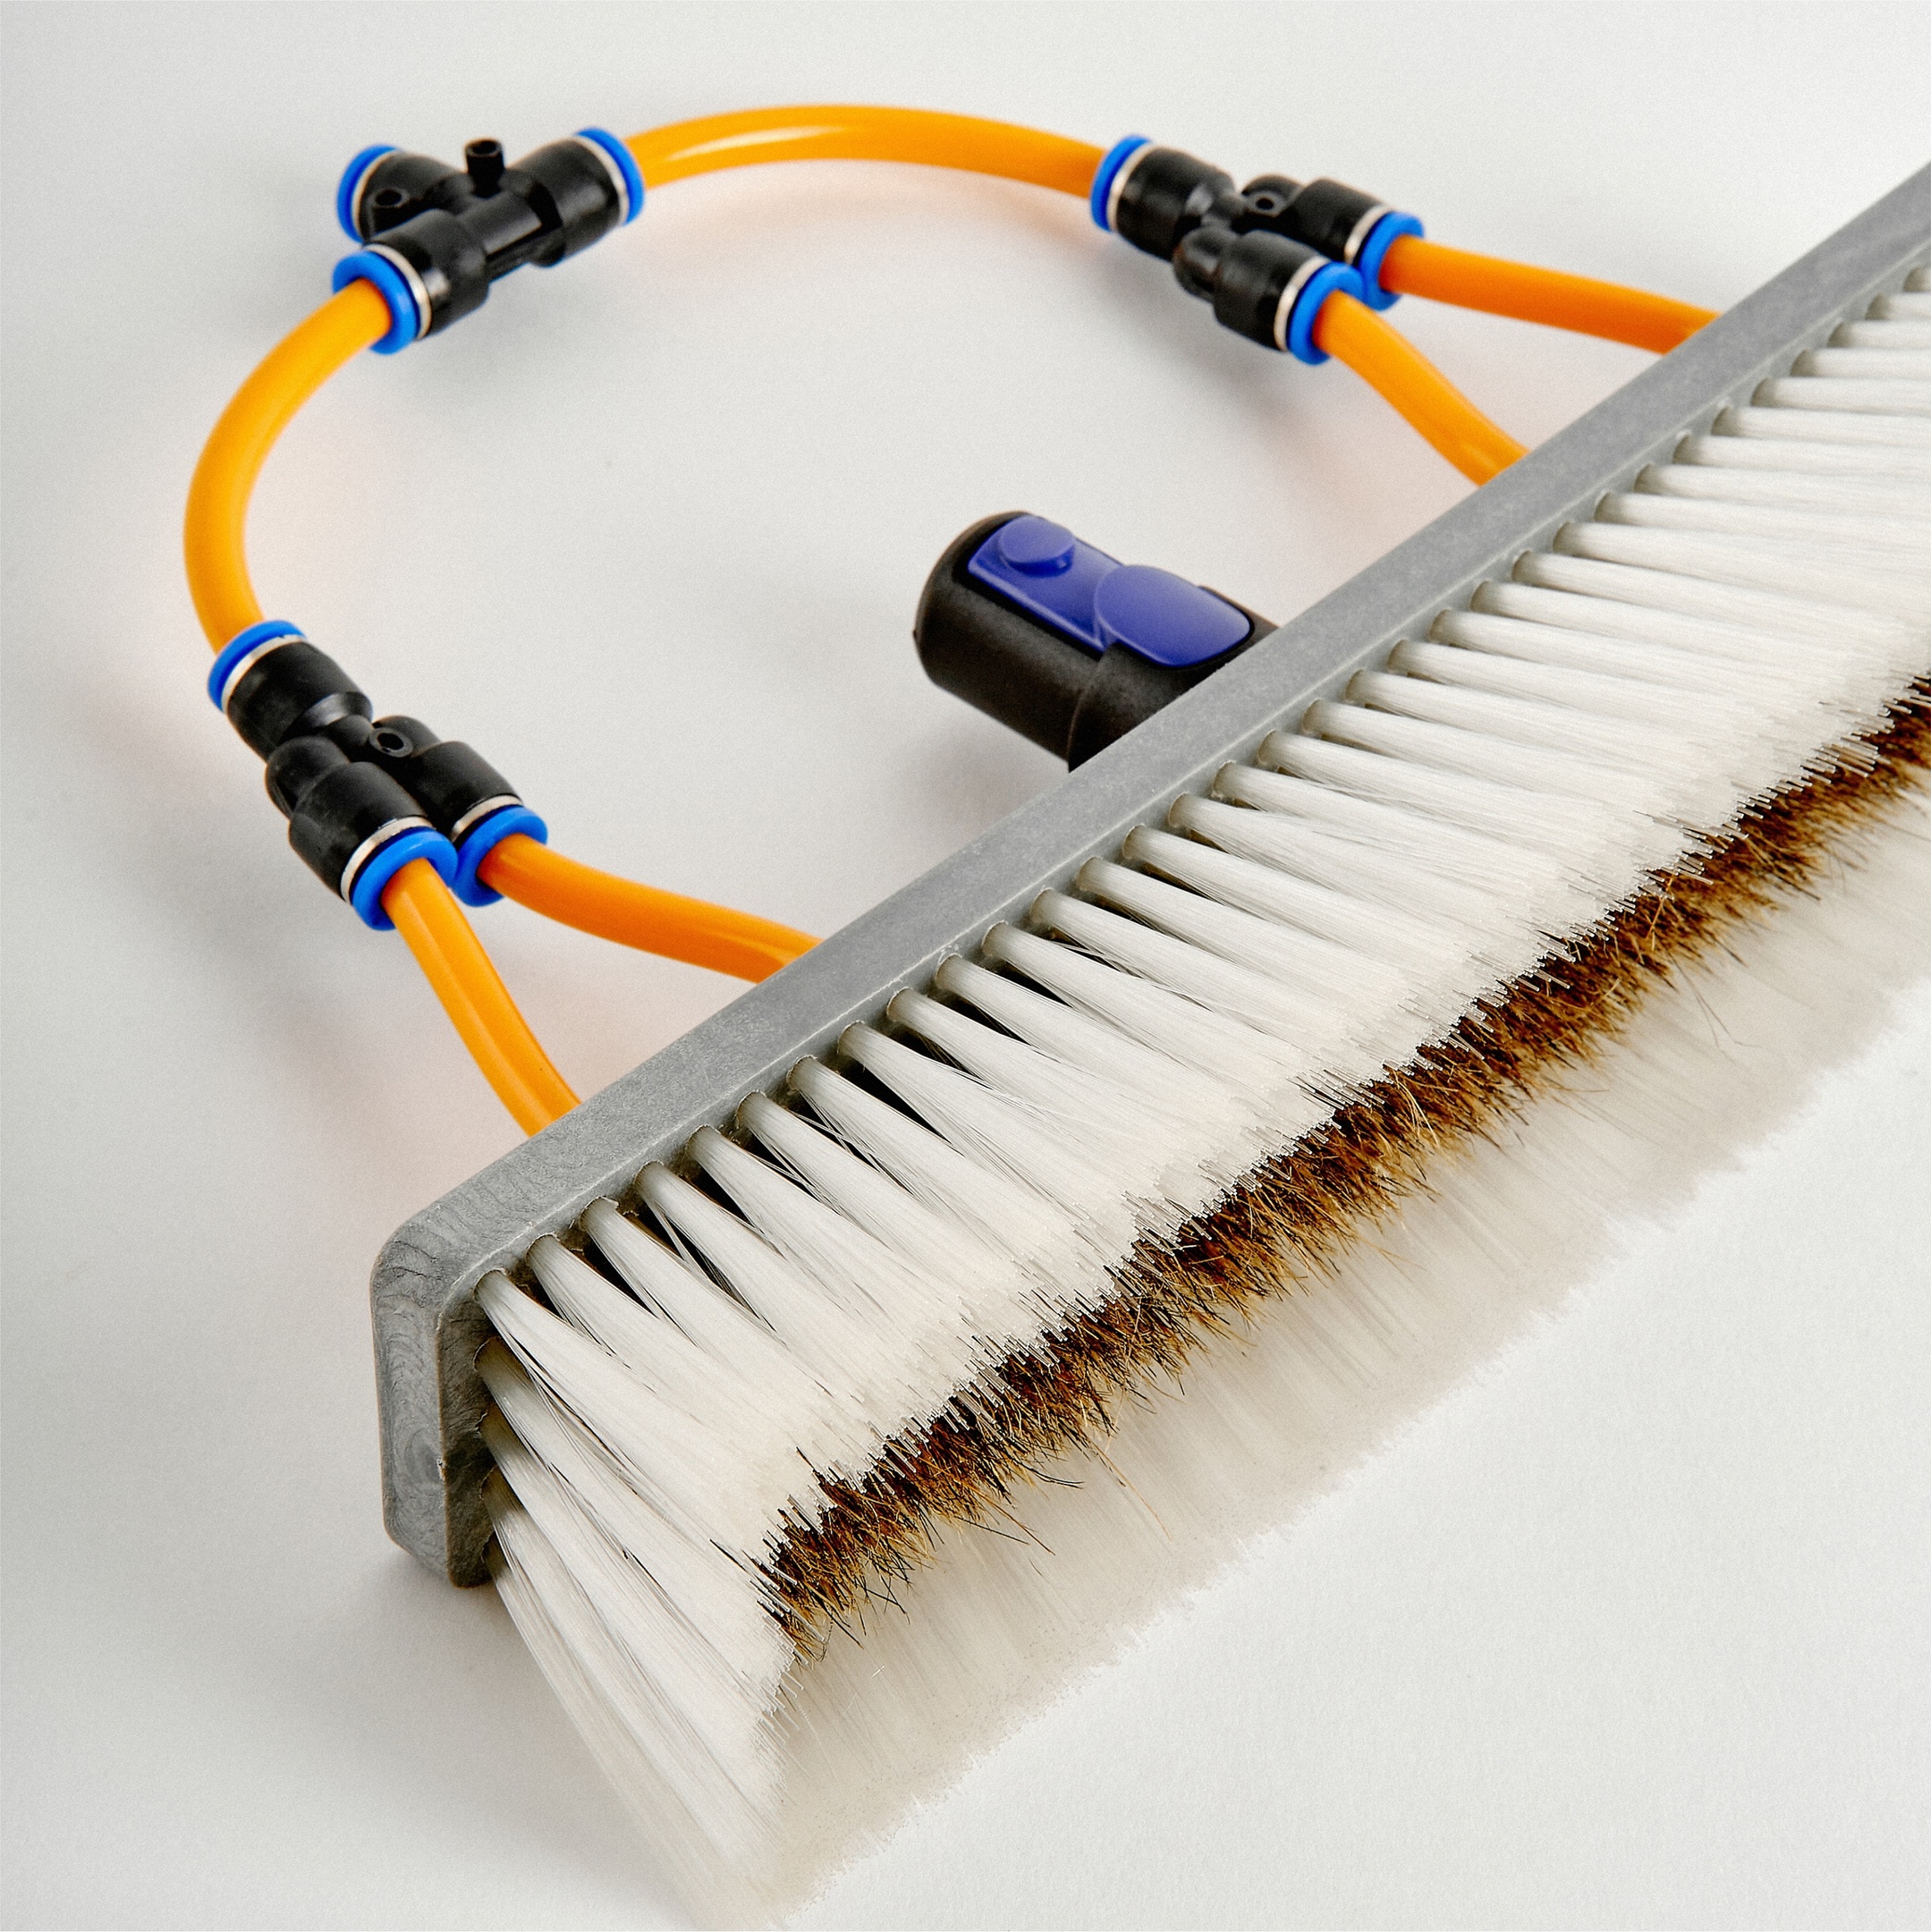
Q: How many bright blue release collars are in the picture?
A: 9